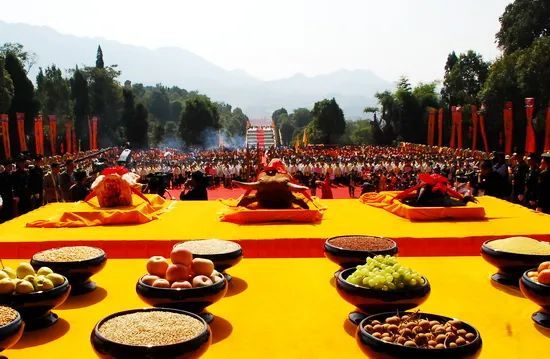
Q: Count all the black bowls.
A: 11